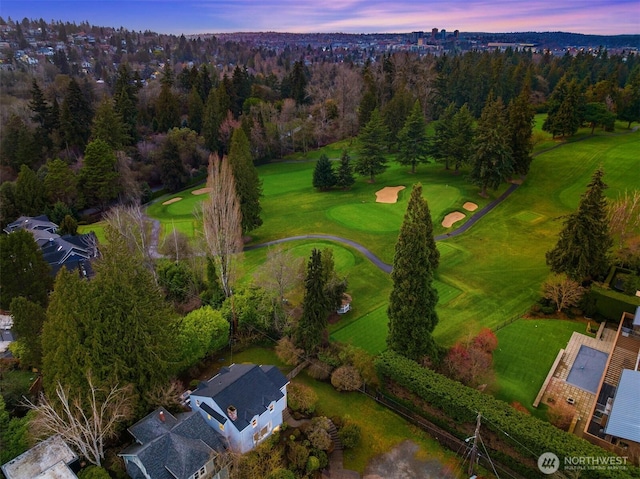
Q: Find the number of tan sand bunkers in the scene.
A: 5